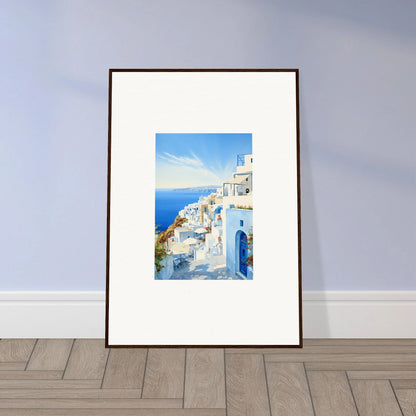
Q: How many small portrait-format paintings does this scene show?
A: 1